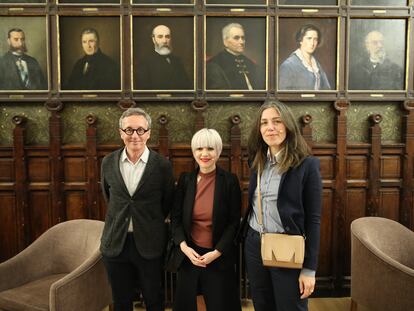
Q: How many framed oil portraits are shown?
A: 6